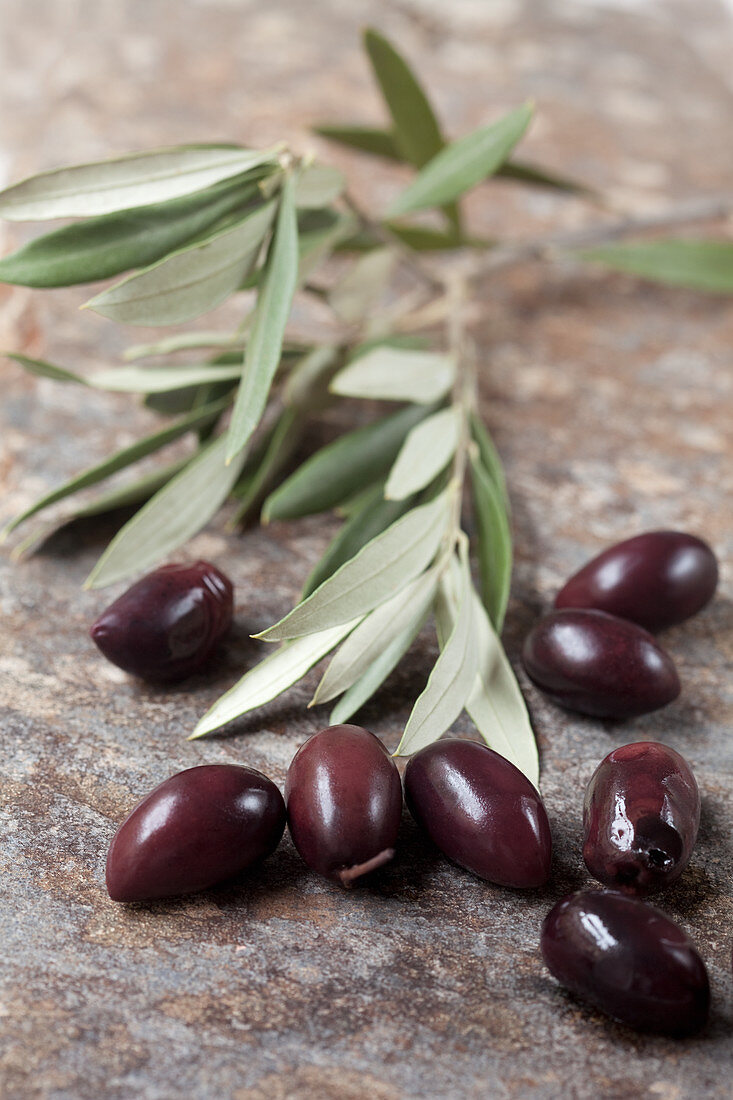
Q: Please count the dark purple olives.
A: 8